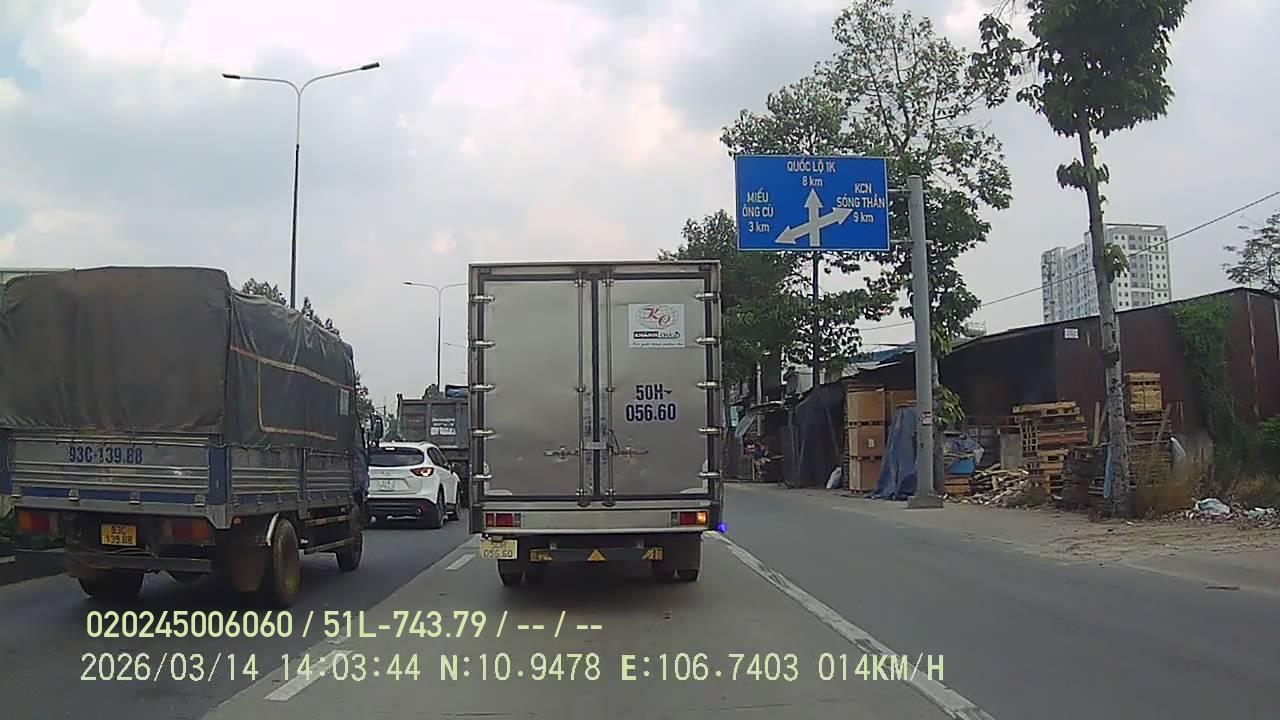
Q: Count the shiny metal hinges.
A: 10